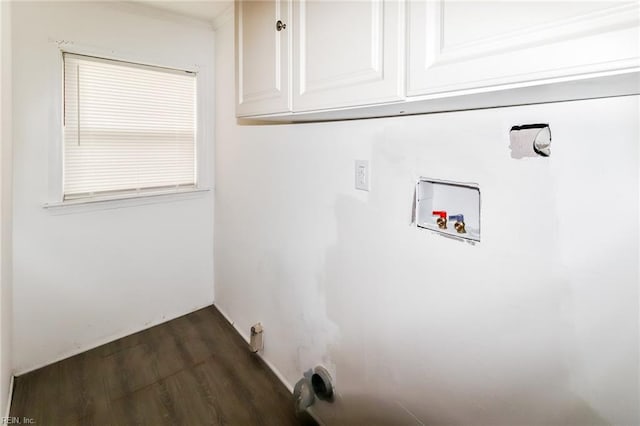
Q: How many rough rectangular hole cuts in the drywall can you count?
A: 1